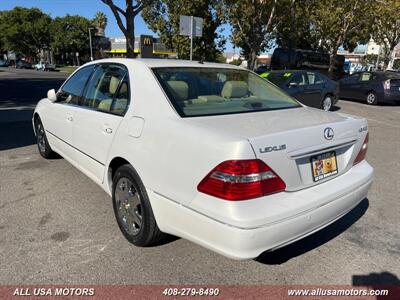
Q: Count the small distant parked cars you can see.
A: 3